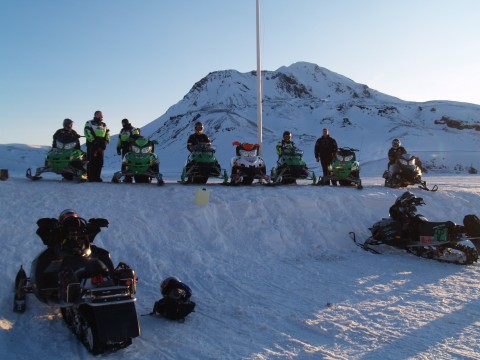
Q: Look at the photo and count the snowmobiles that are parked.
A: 9